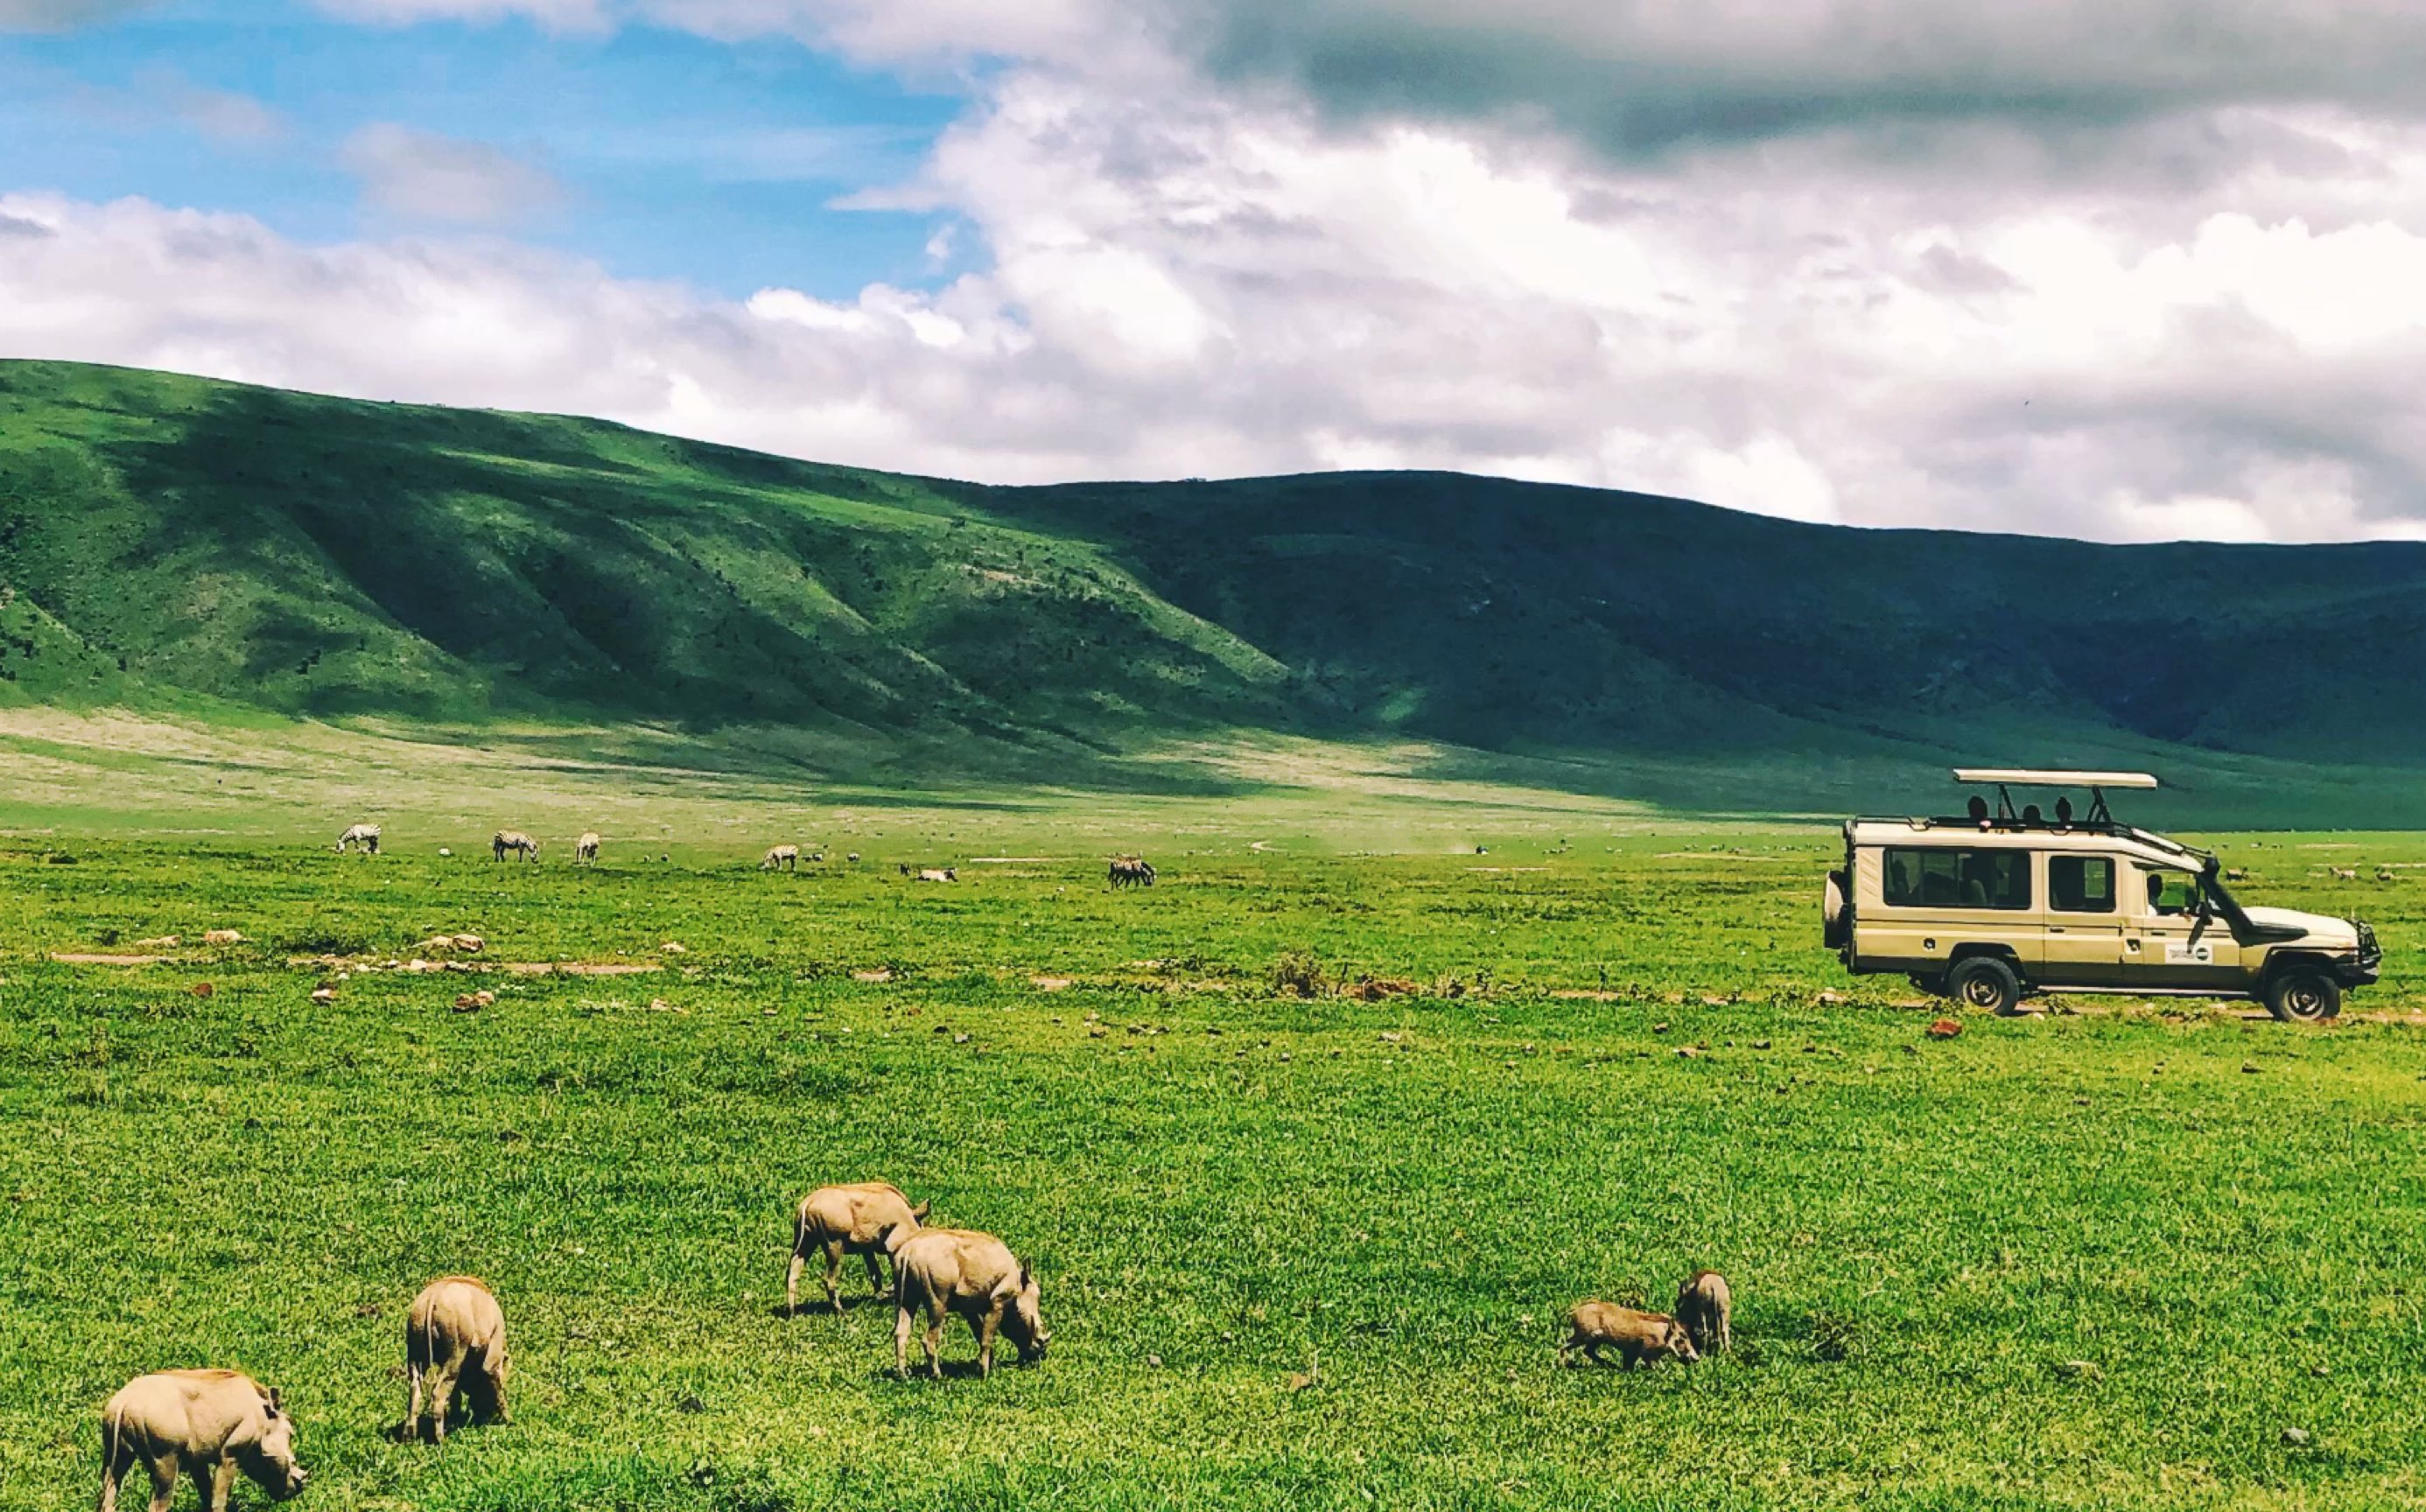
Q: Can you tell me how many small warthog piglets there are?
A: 2